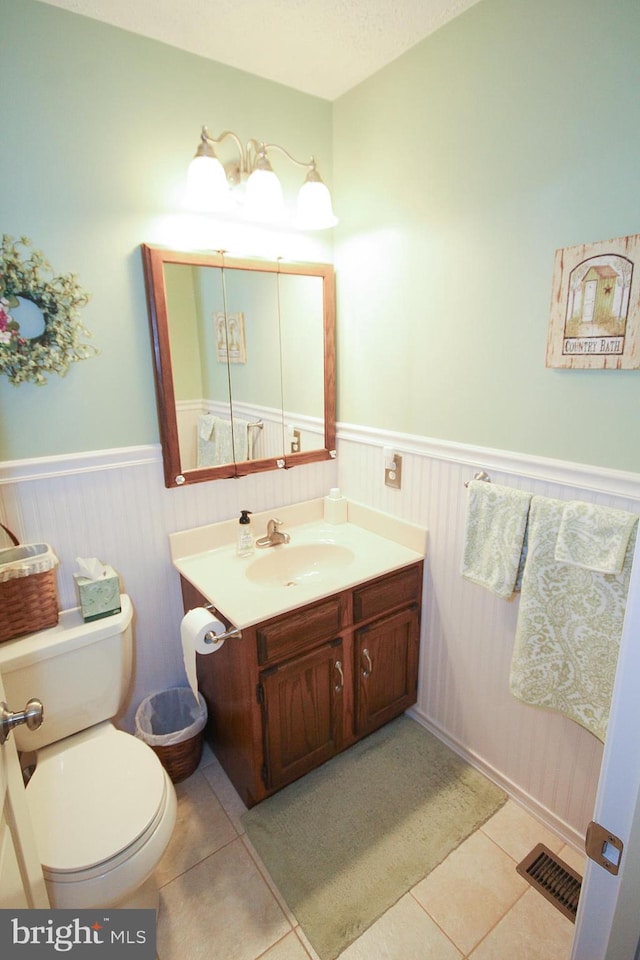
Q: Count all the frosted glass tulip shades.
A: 3